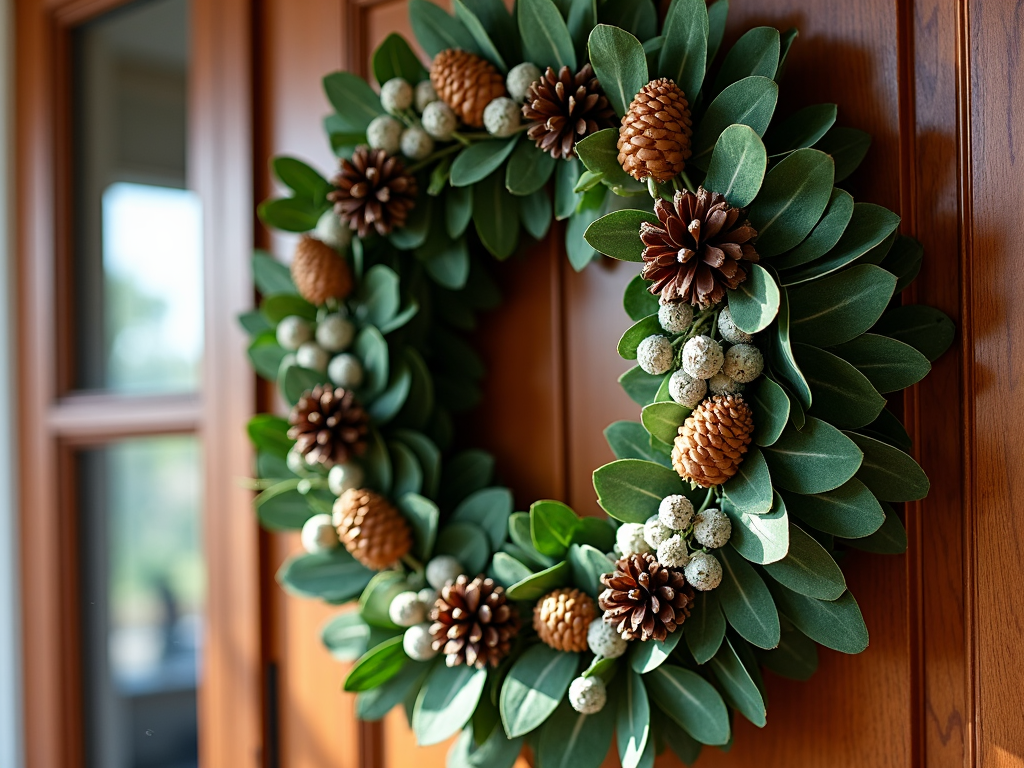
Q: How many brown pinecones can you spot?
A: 12